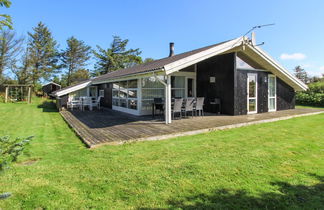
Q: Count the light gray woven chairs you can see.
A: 3